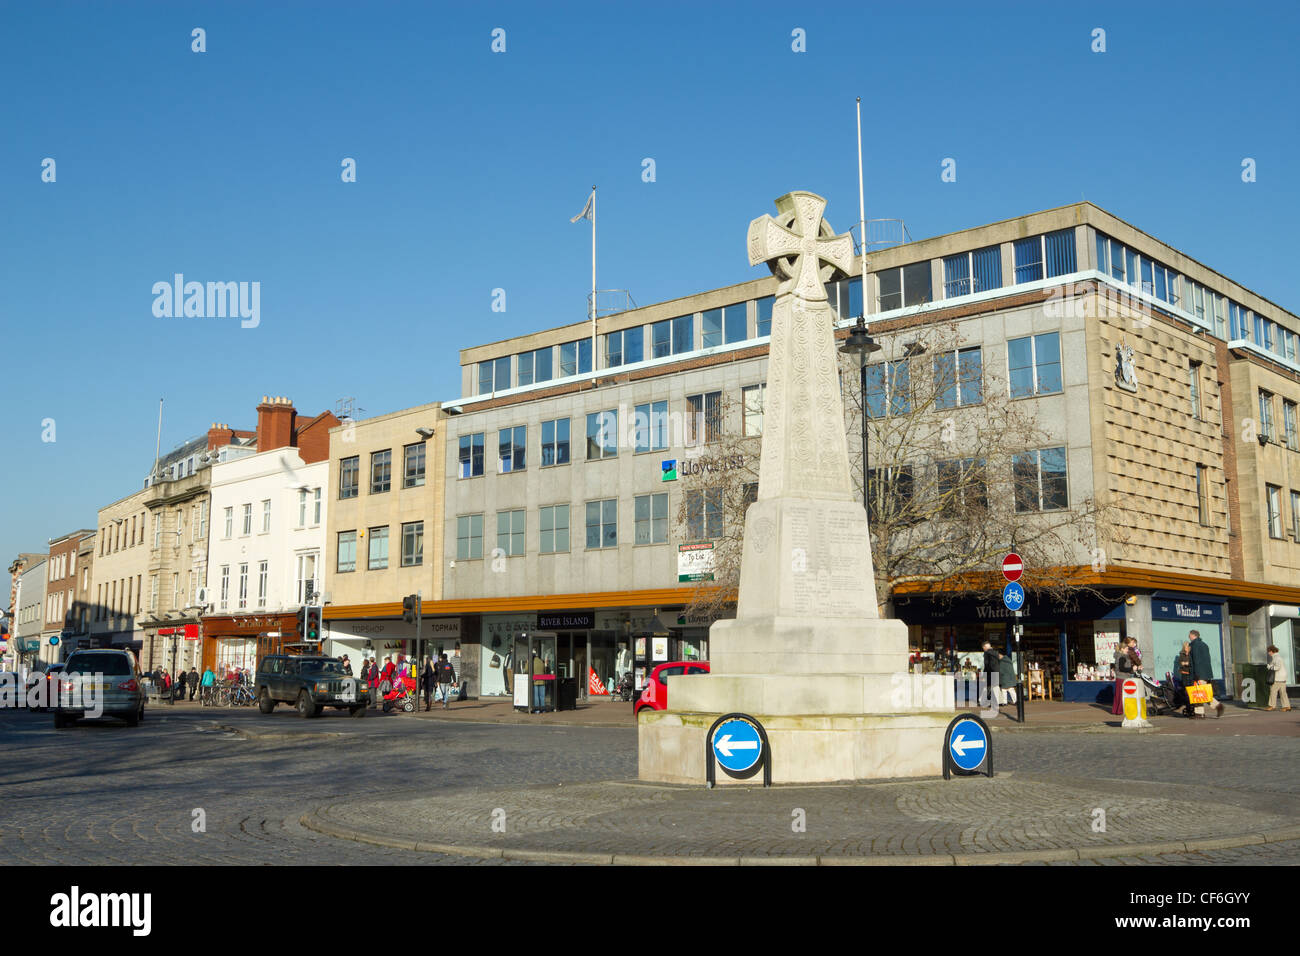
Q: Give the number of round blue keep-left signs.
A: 2